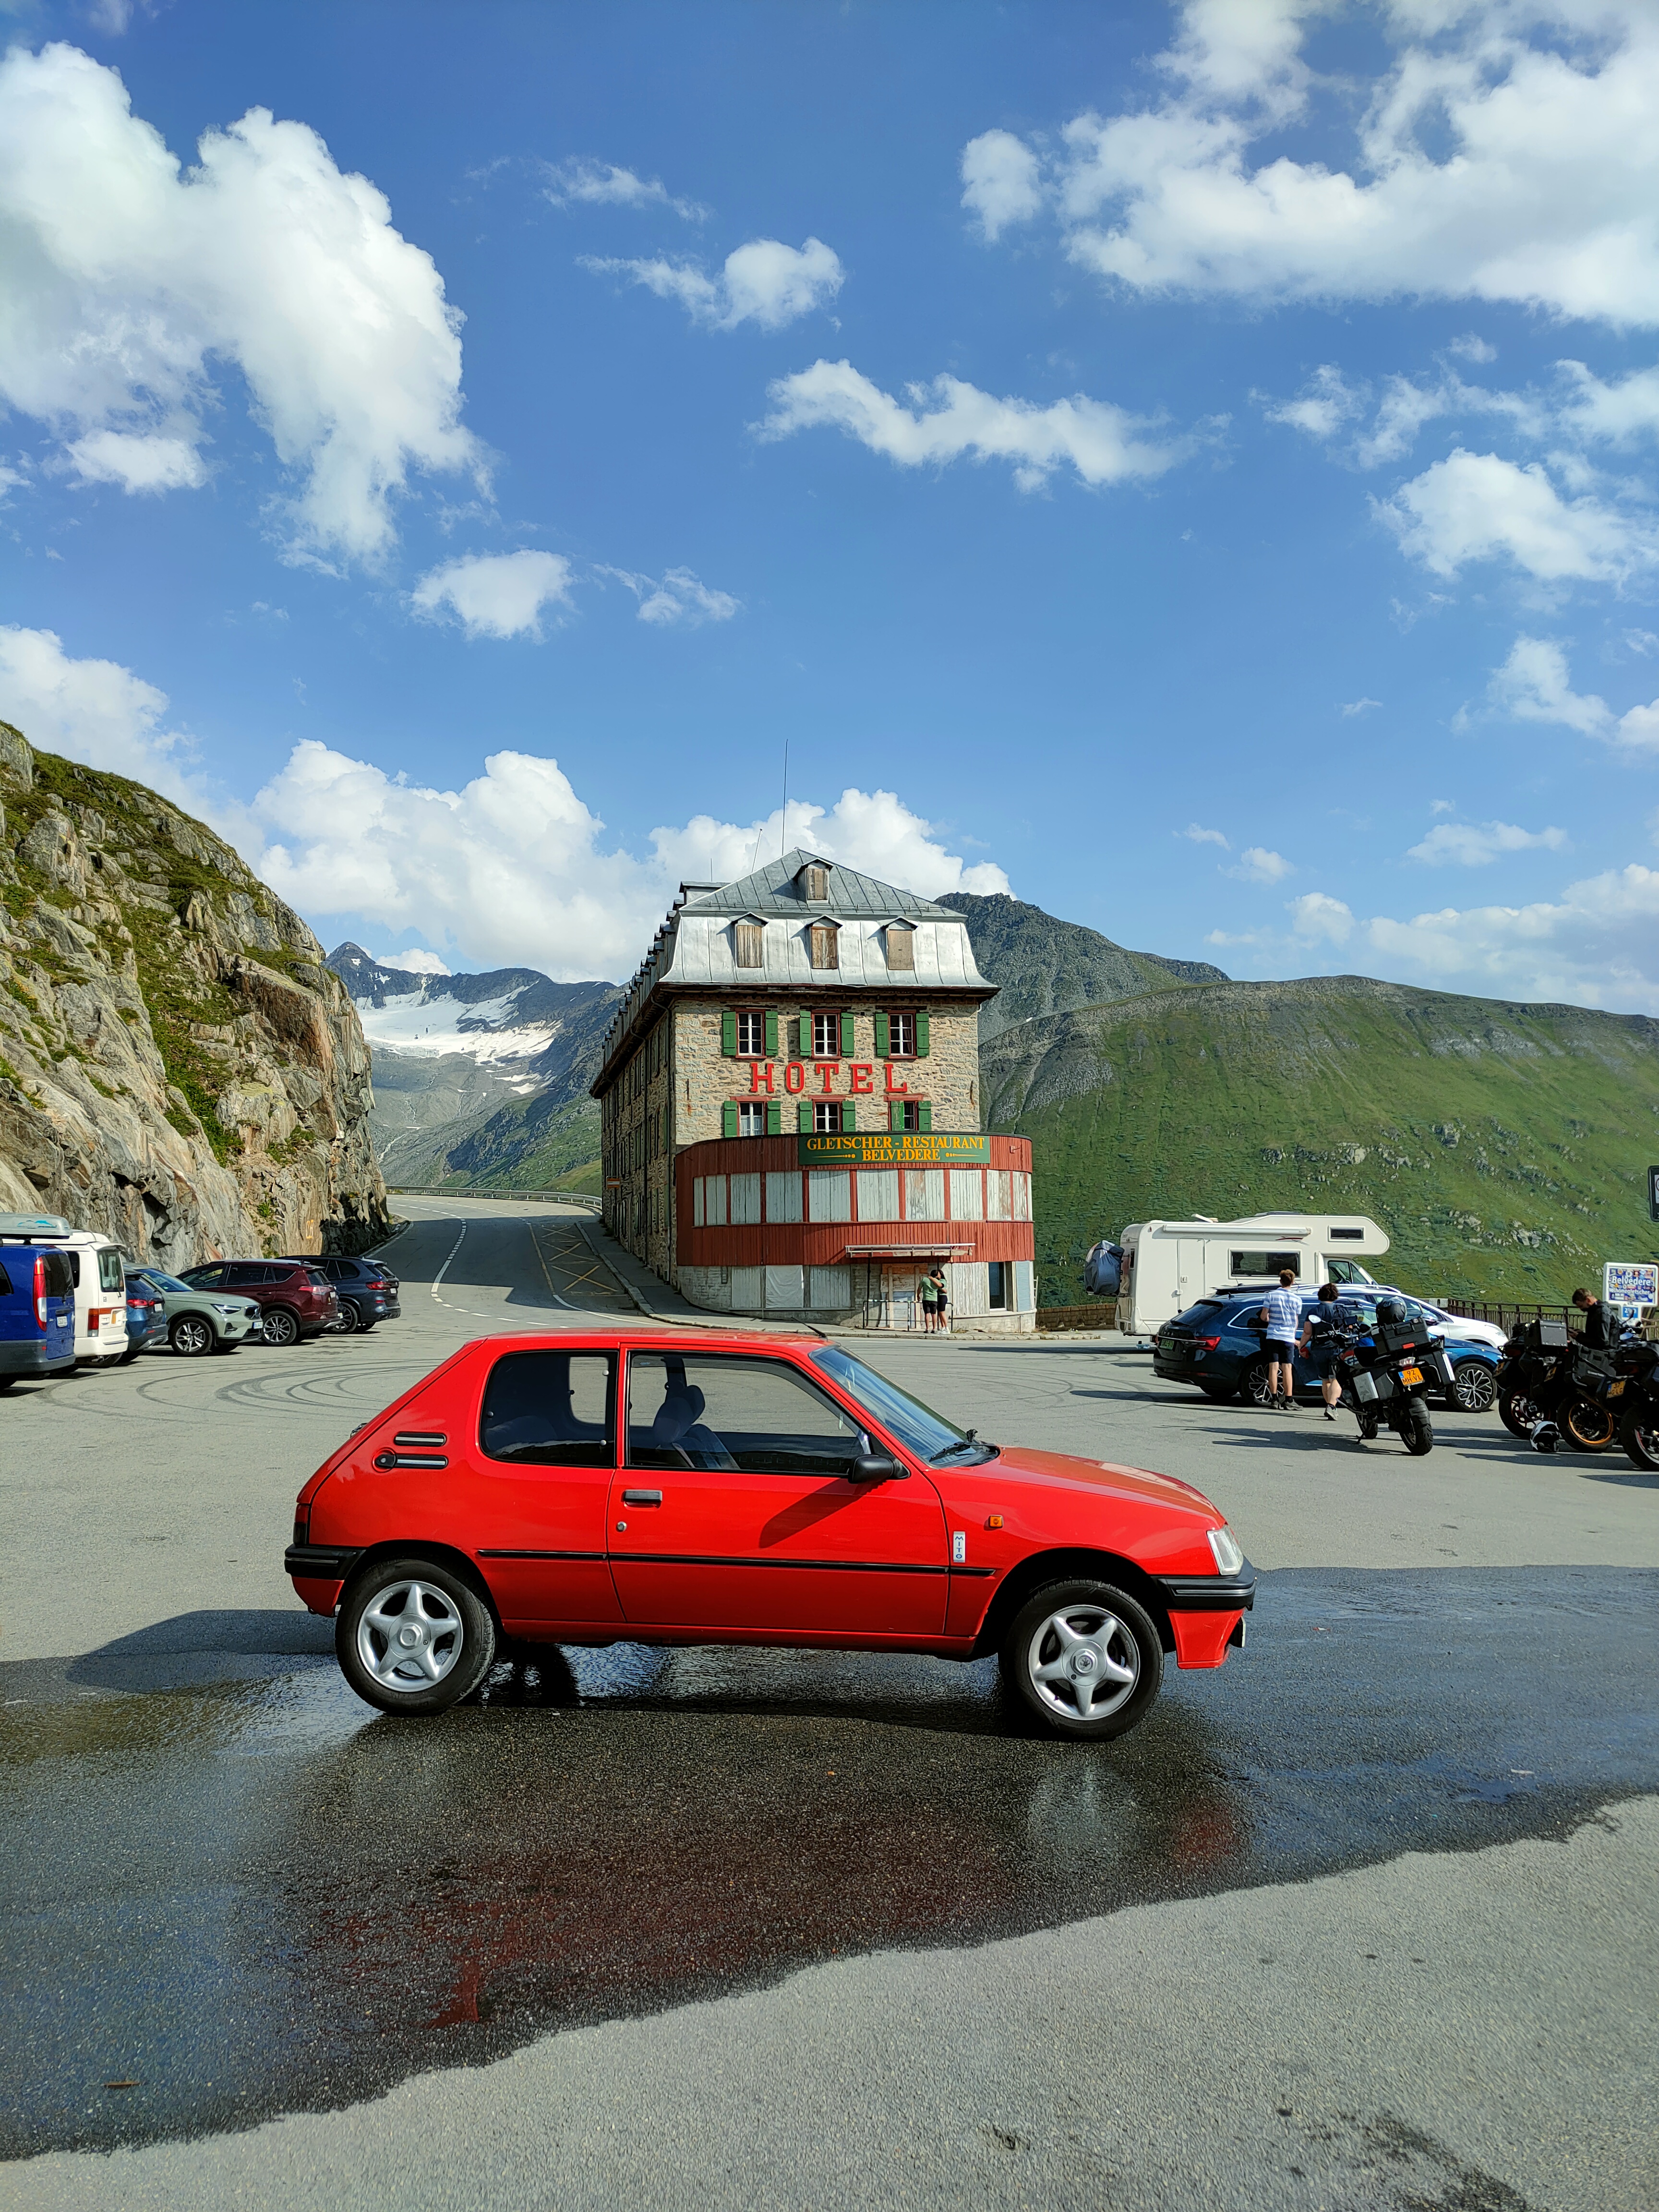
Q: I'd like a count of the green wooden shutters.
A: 12